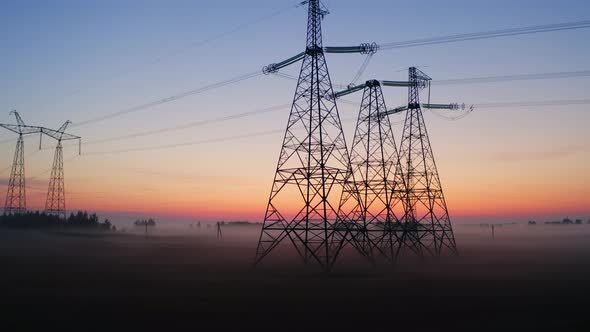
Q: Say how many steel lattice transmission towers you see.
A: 5